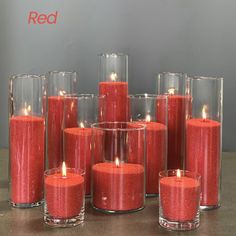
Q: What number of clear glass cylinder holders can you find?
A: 10